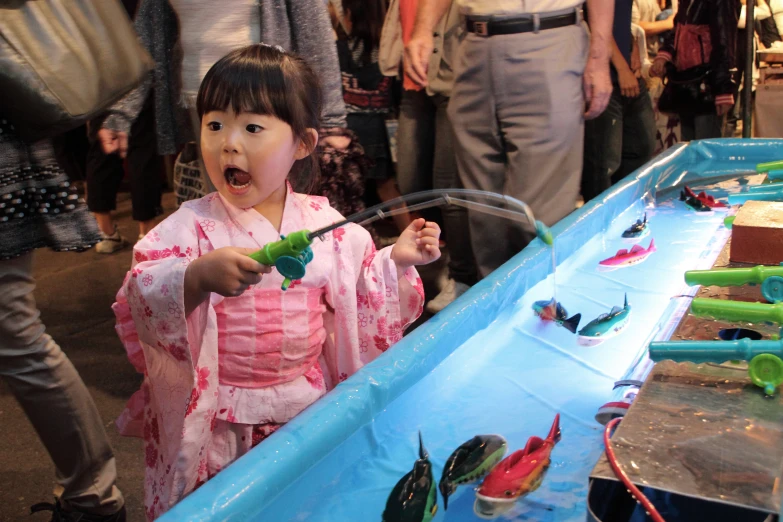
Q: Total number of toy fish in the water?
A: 9